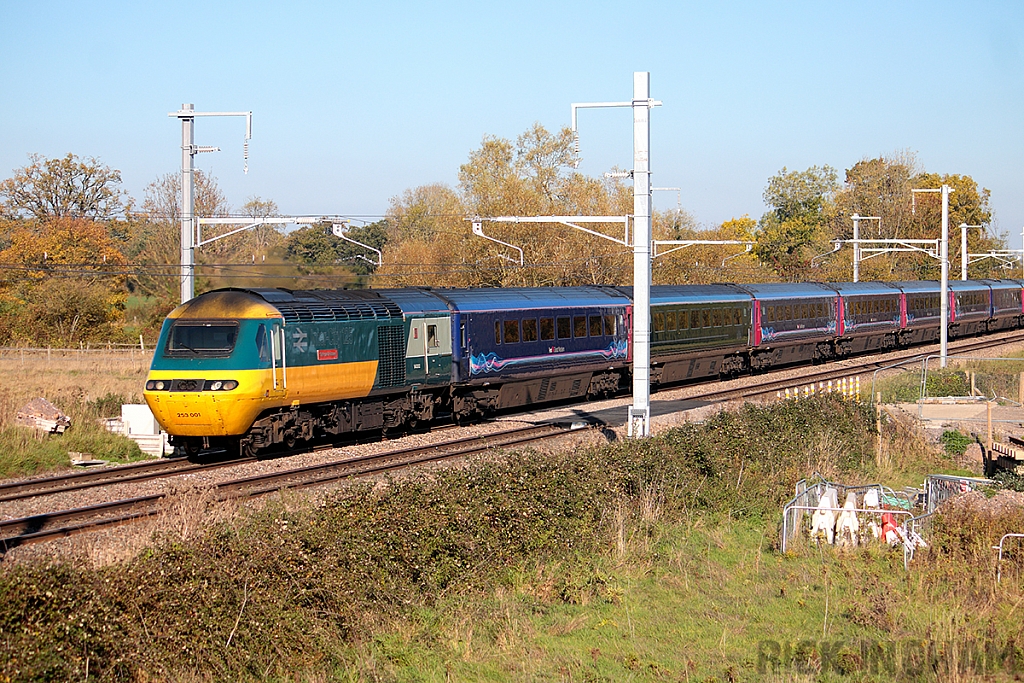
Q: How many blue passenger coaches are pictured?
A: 6